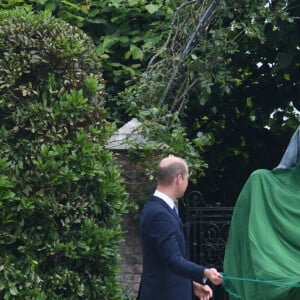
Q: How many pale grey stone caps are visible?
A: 1